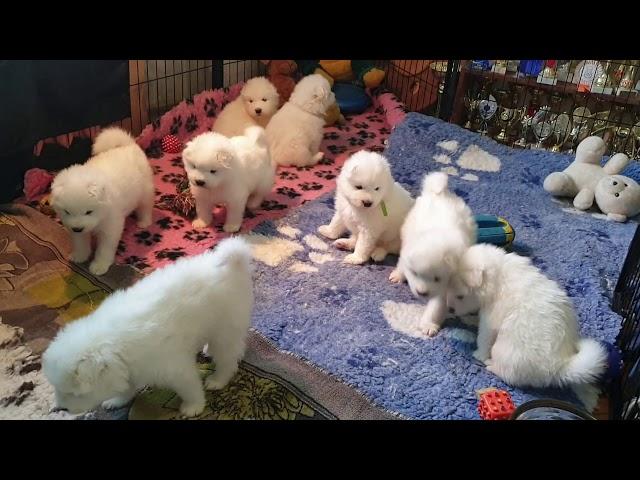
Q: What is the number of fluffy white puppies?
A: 8